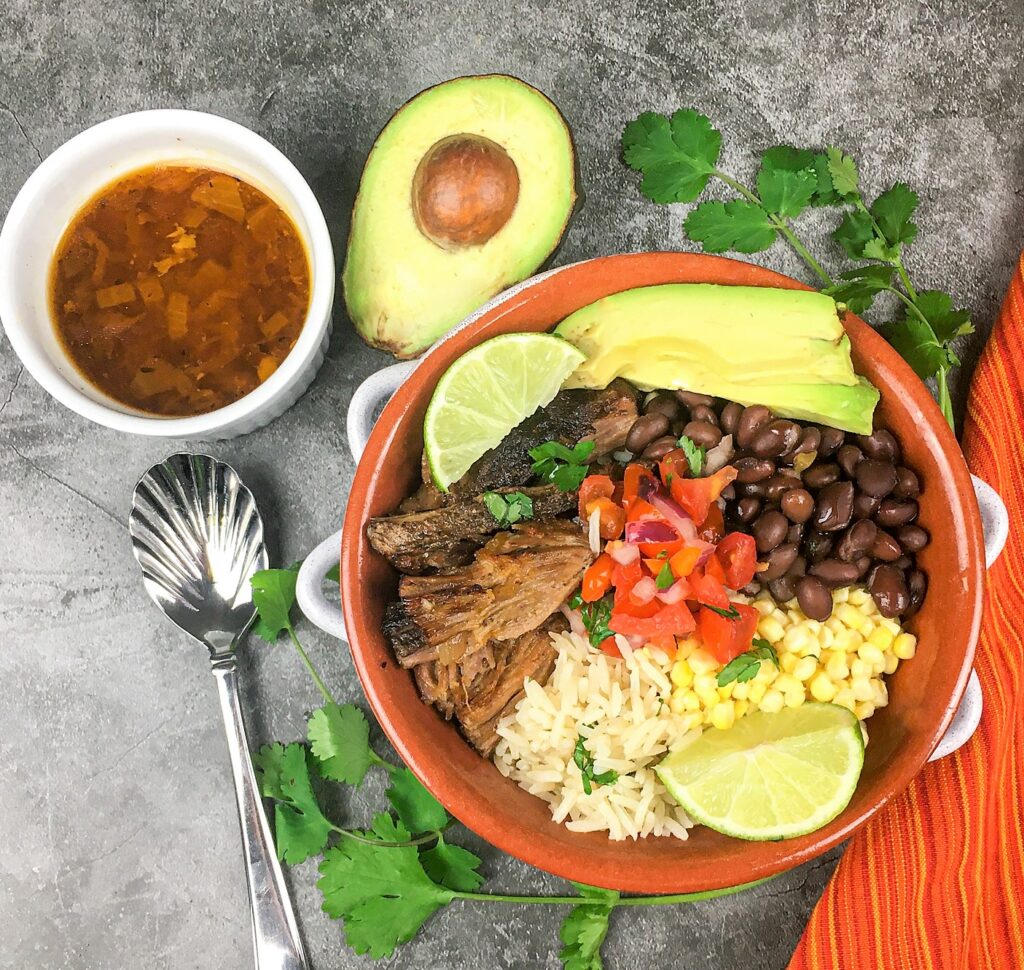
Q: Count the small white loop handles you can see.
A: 4